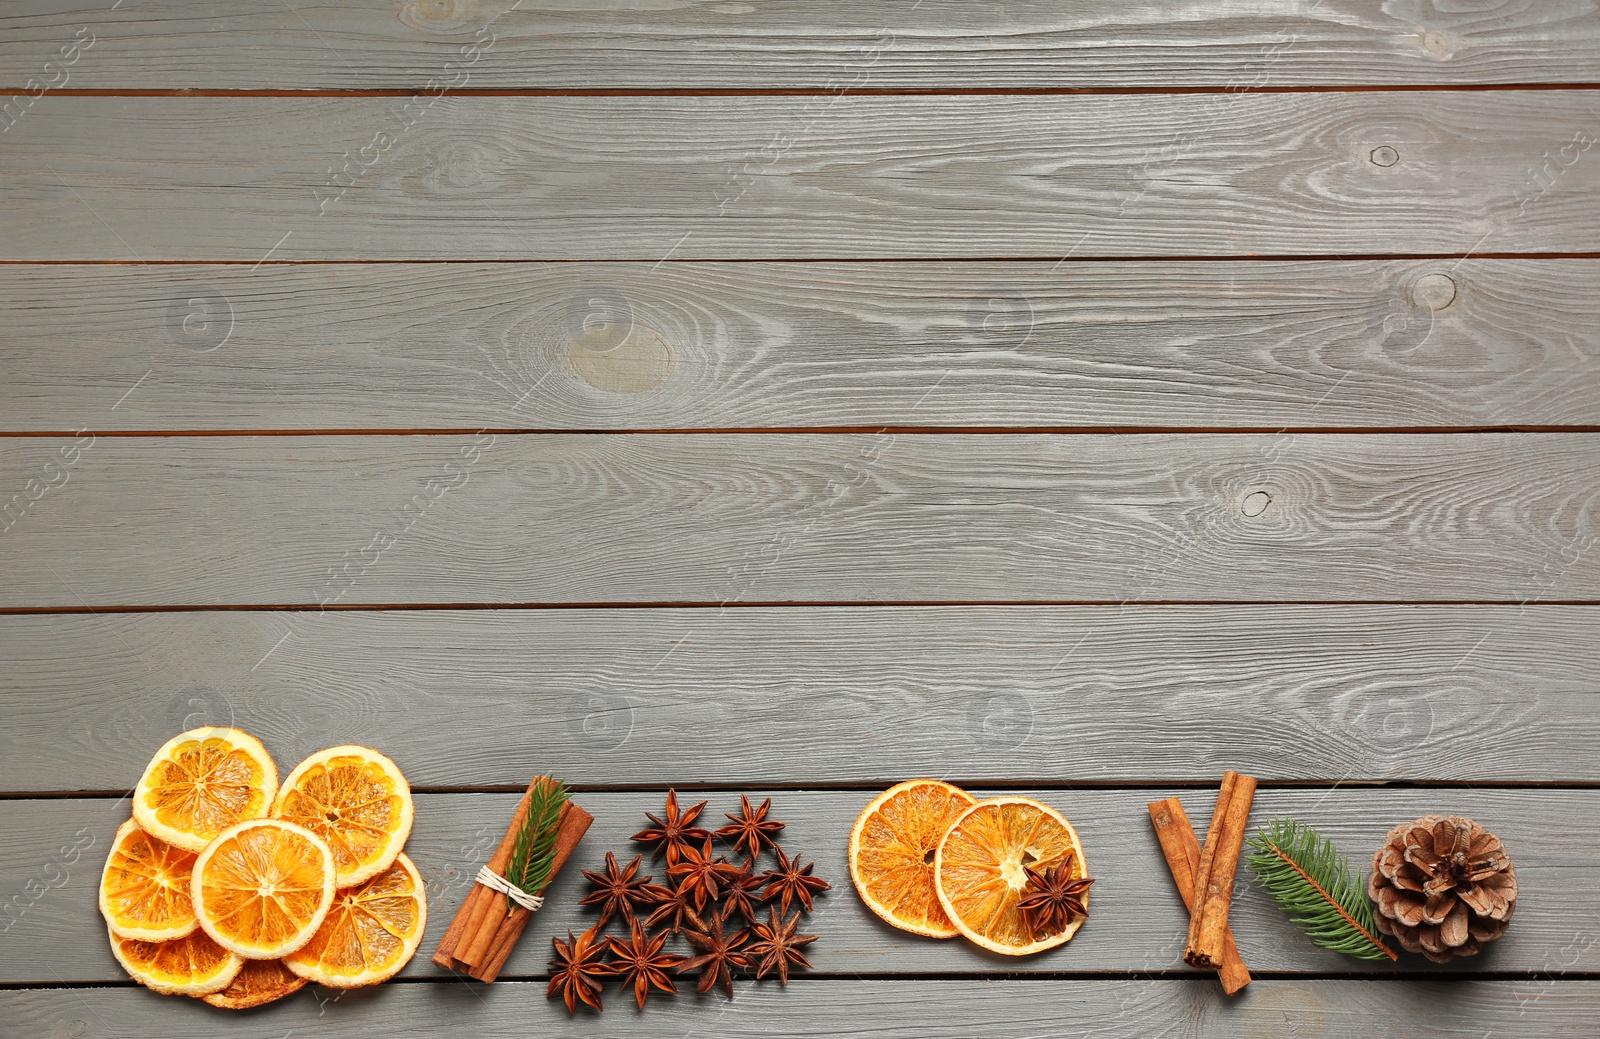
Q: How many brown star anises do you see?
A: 12